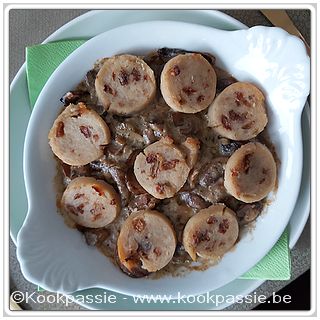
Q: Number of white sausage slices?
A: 9